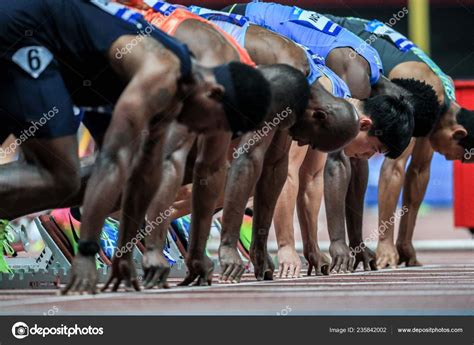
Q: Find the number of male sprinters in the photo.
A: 6